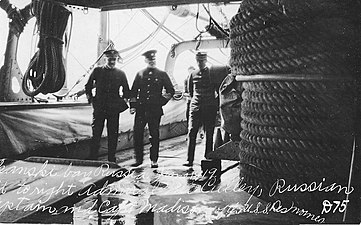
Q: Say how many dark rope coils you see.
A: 2